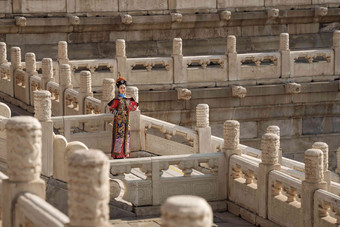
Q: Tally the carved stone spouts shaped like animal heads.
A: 10